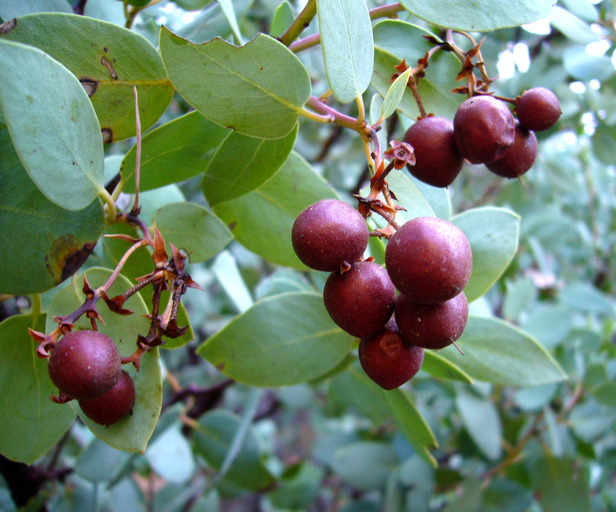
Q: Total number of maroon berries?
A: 11